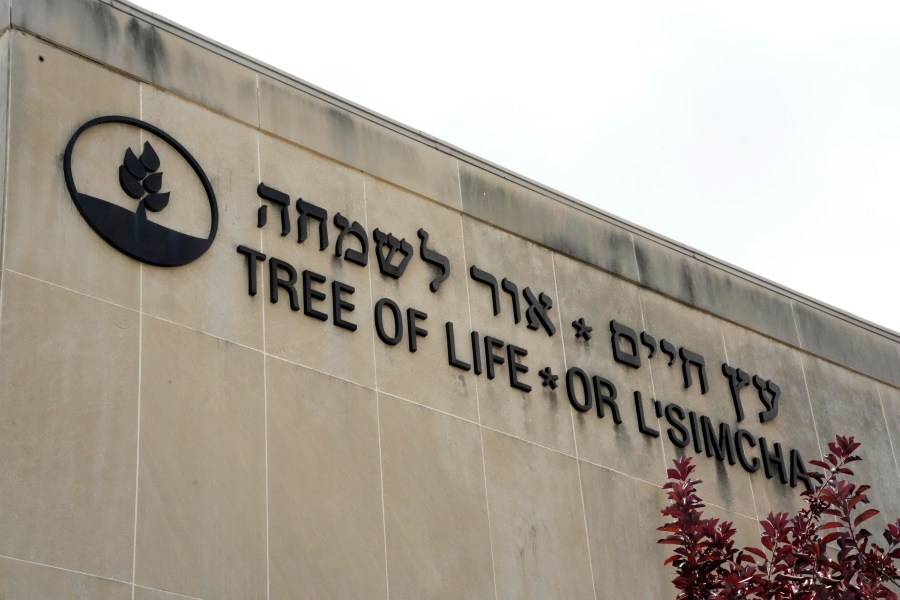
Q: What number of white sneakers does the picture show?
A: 0